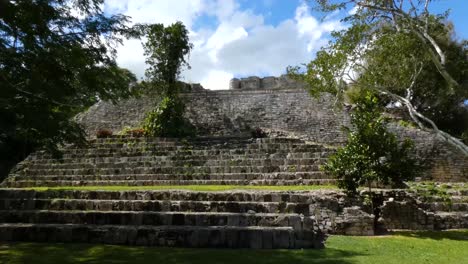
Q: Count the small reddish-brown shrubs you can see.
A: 2